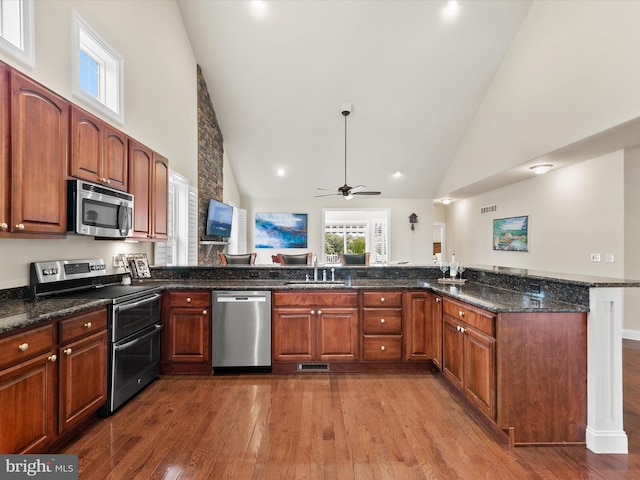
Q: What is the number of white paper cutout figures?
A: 0